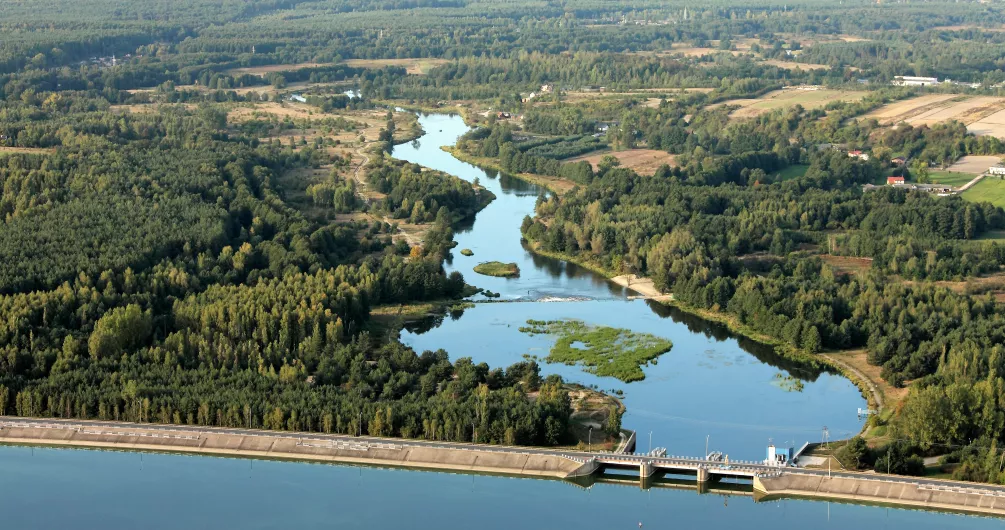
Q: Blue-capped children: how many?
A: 0